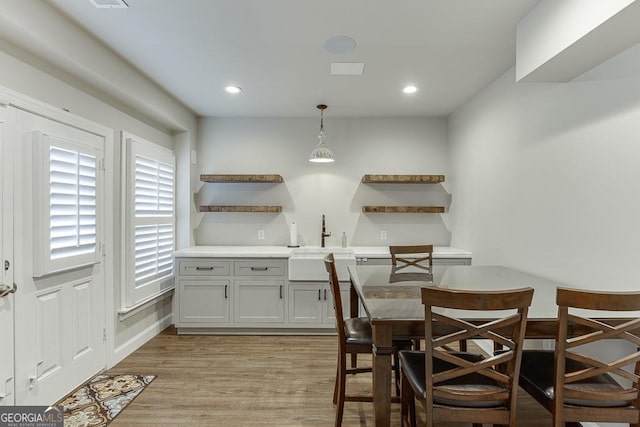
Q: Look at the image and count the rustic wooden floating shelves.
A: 4